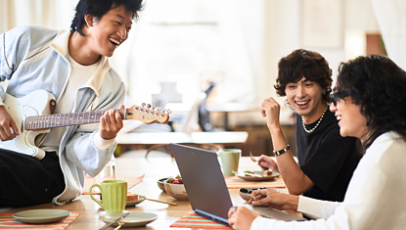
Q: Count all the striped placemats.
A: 4